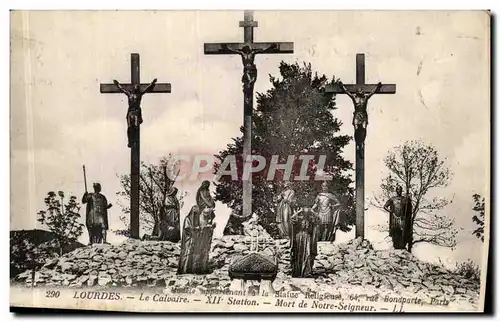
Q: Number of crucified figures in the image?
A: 3